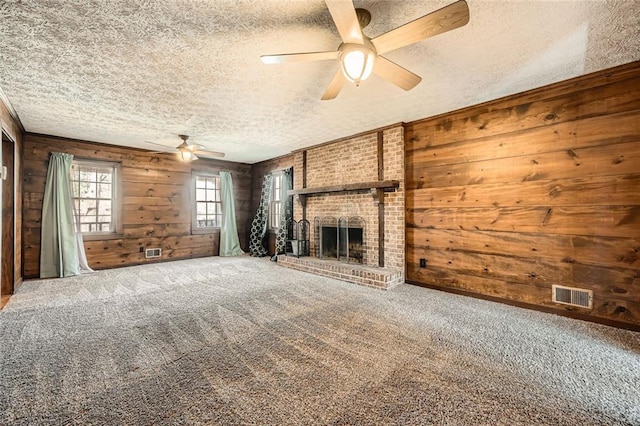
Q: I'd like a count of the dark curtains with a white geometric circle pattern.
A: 2